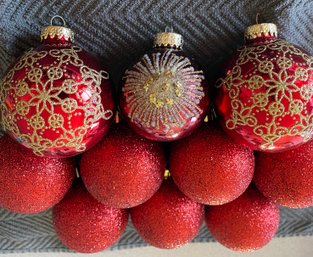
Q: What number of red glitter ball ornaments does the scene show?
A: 7